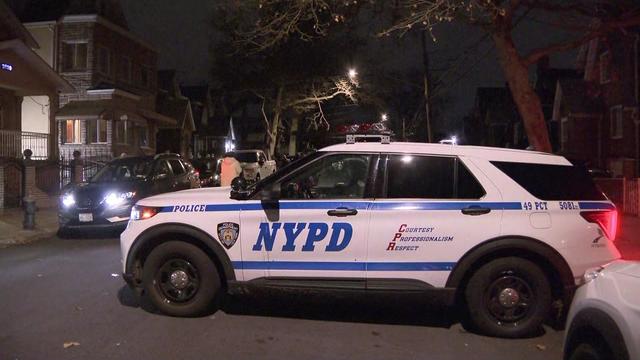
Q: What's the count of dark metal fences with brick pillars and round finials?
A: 1